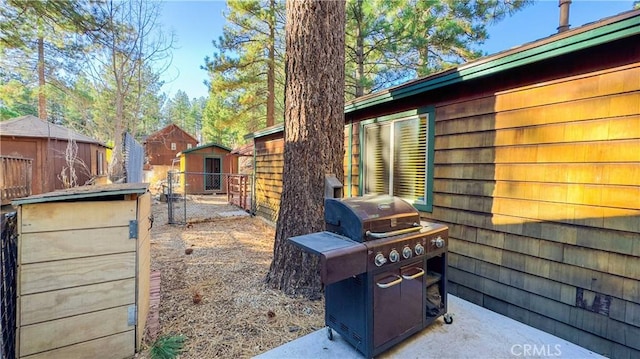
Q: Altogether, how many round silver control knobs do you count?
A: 5